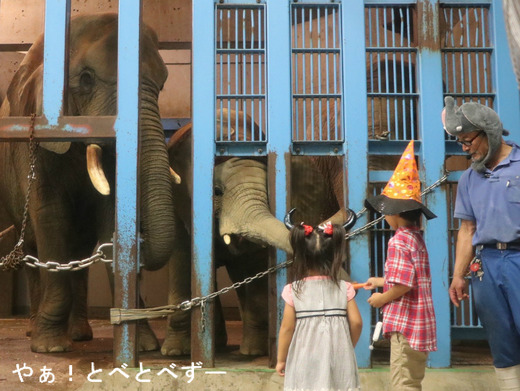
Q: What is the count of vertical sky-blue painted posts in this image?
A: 7